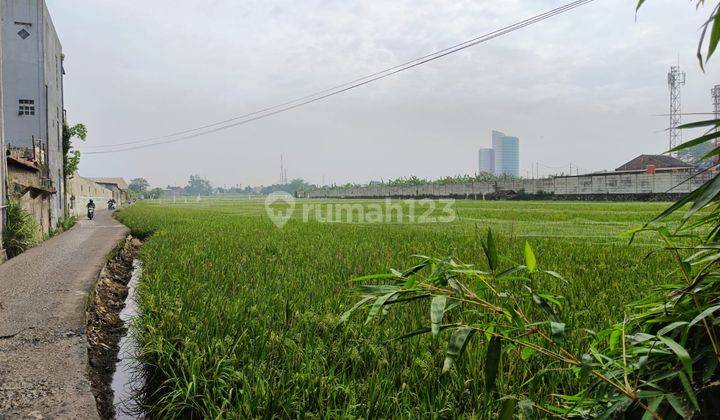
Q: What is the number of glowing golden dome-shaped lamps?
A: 0